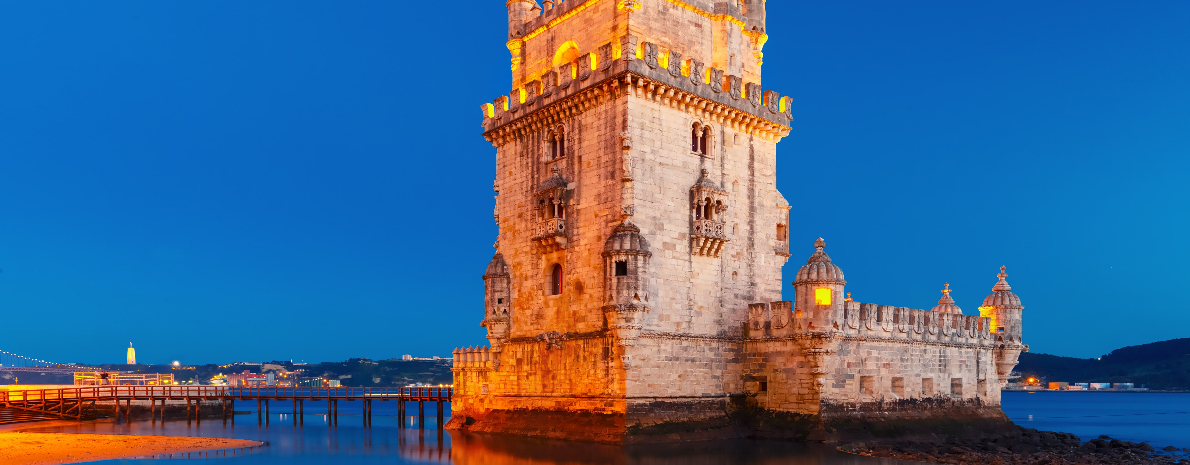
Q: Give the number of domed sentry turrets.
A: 5